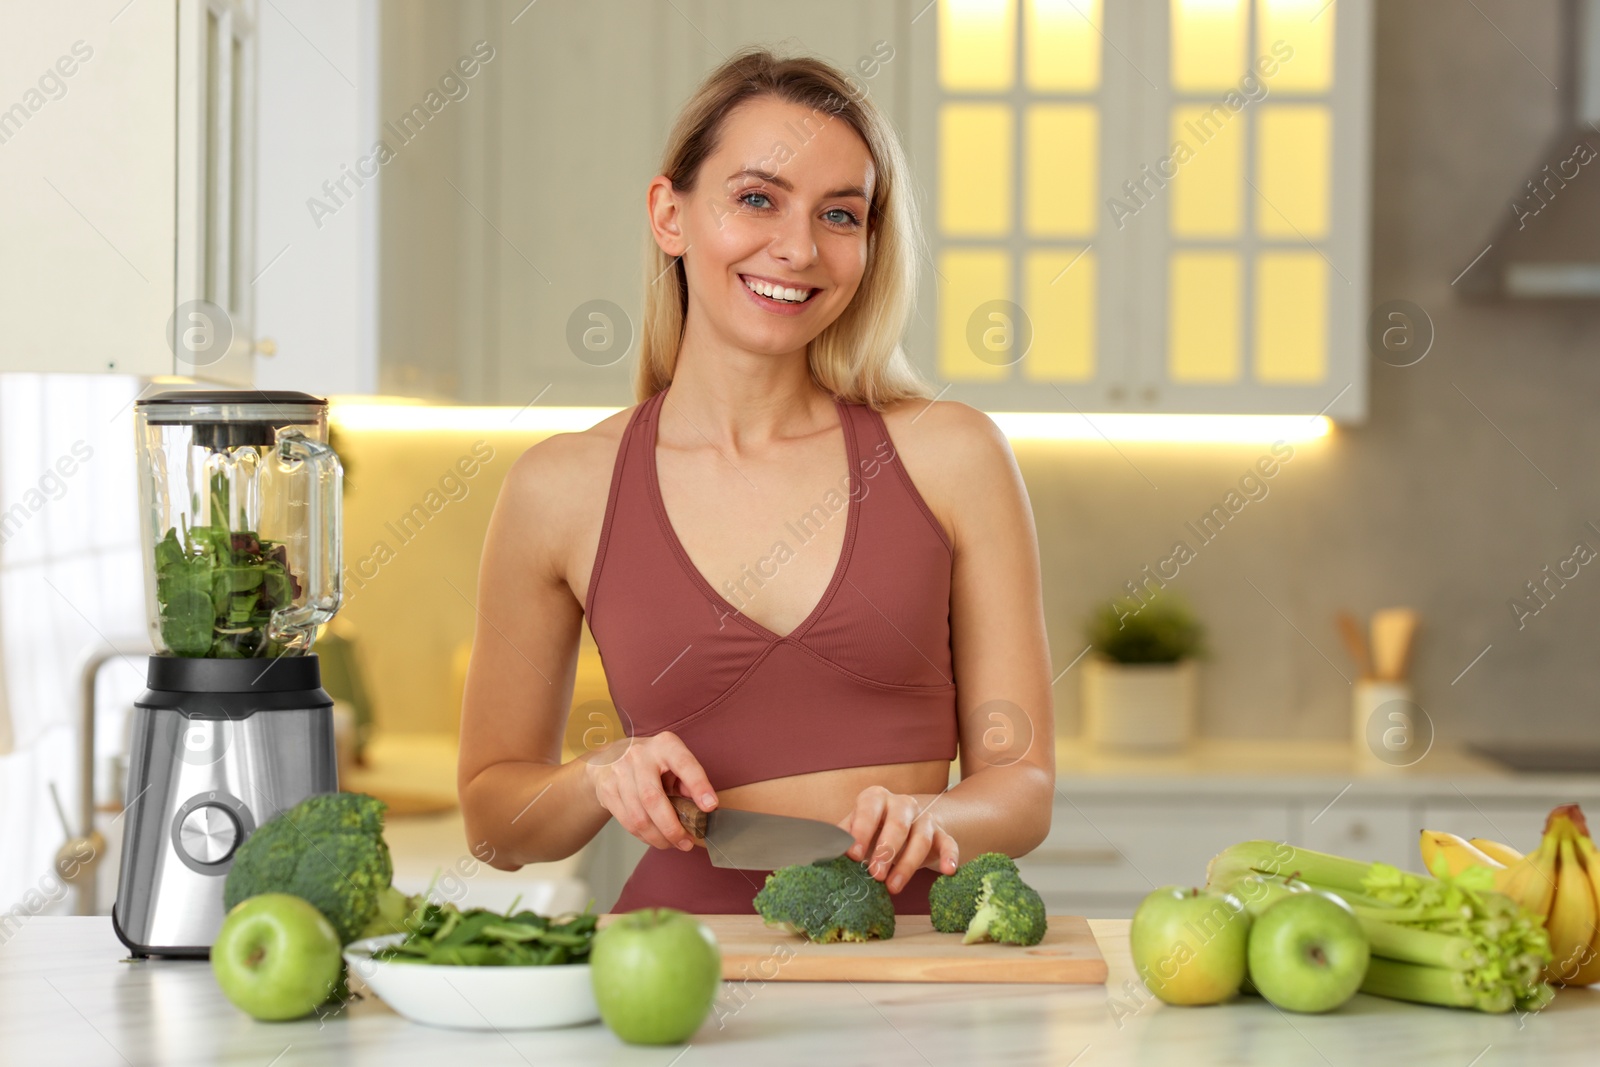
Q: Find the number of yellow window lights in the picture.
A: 12